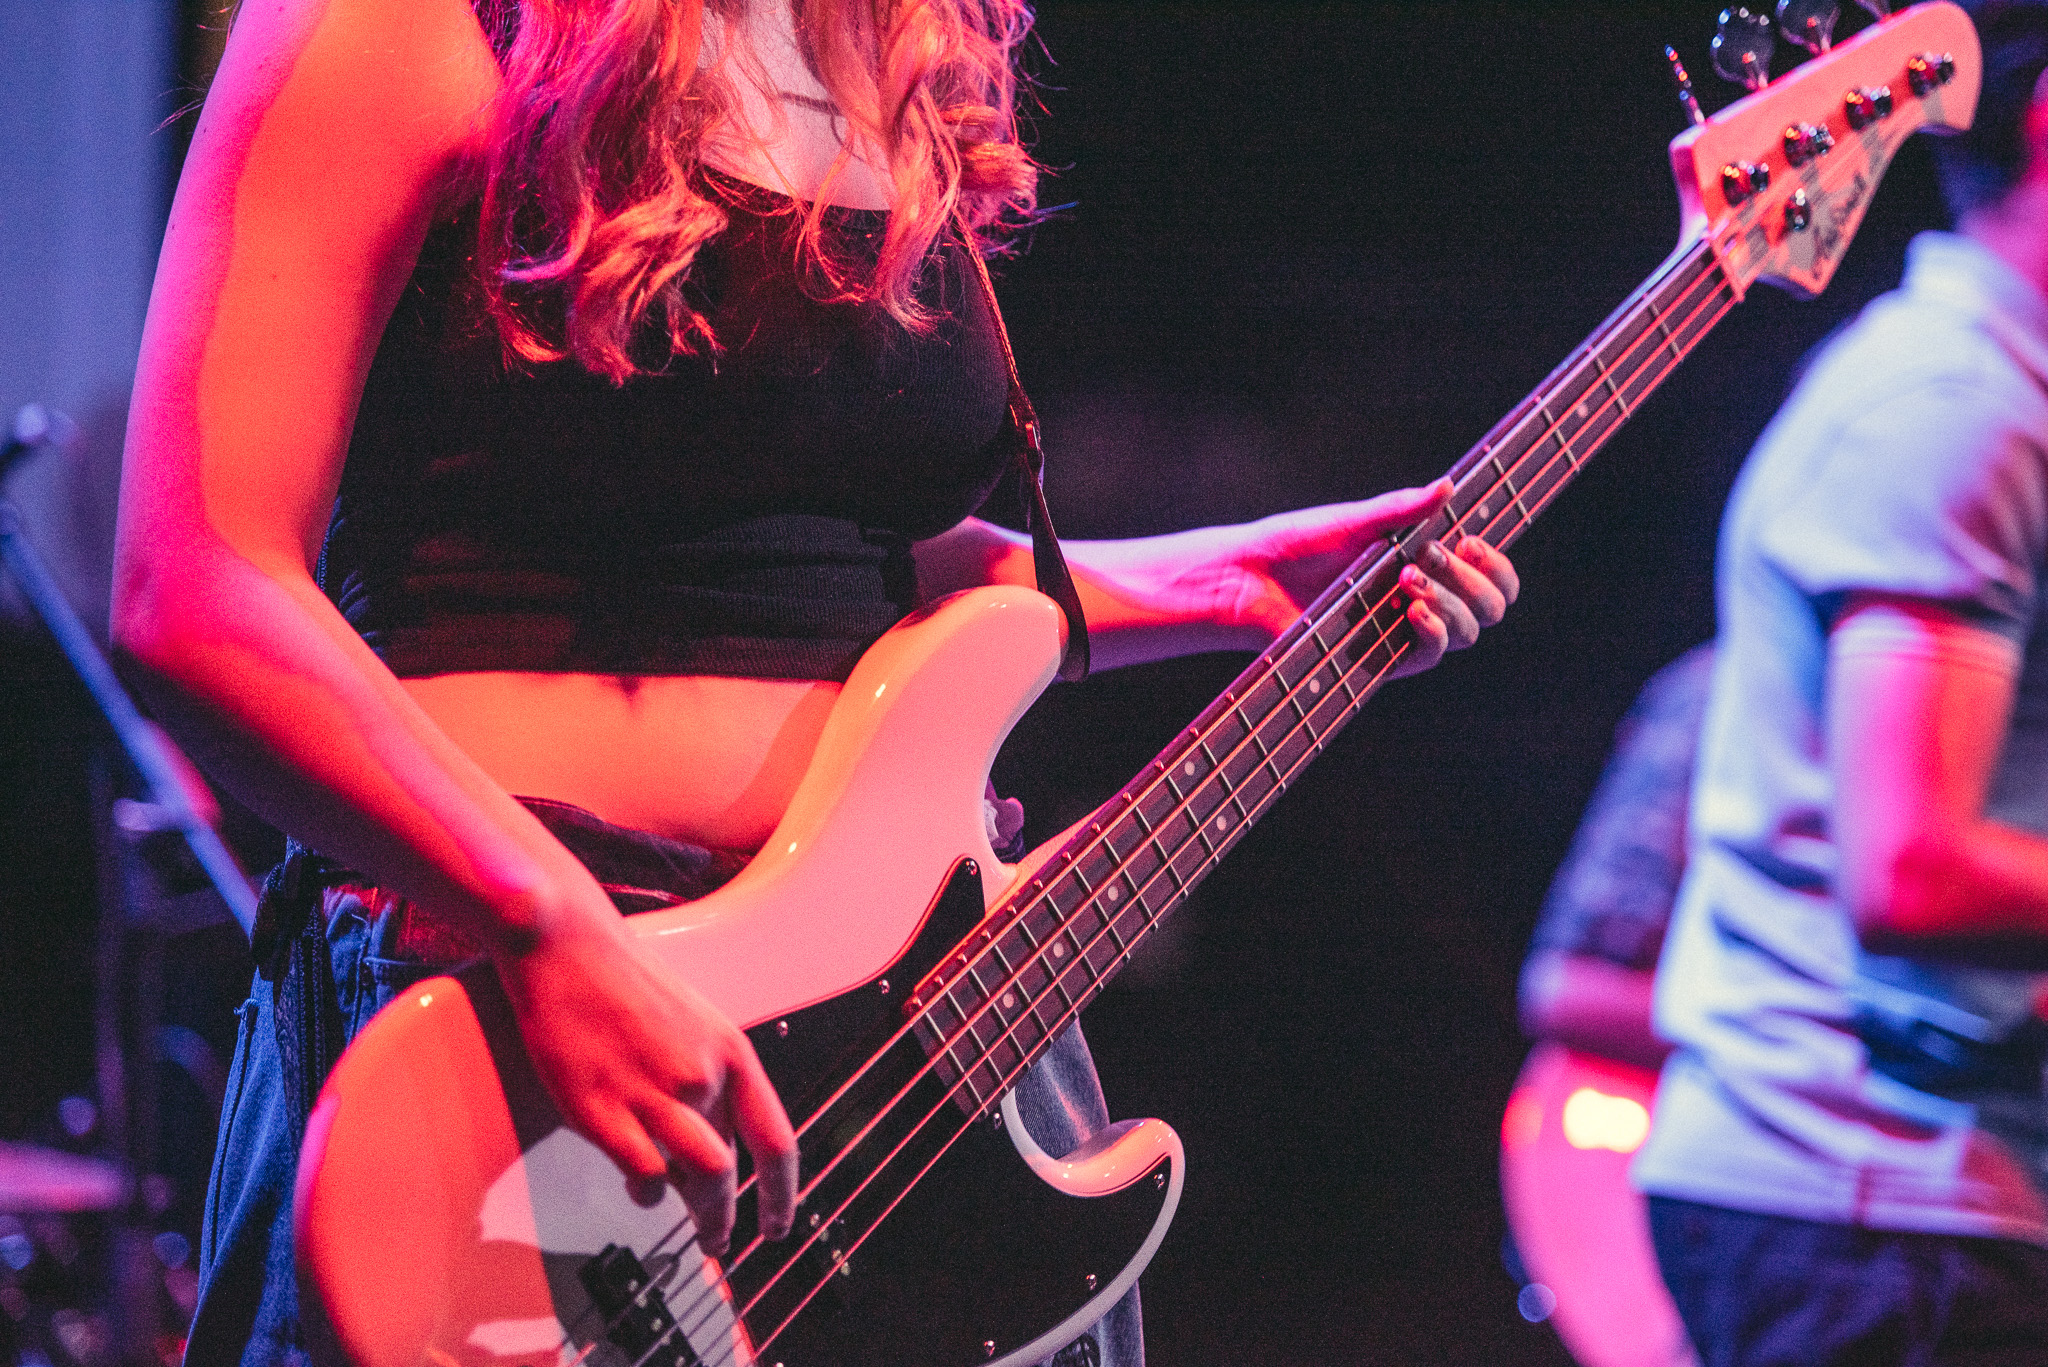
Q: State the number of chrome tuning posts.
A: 4